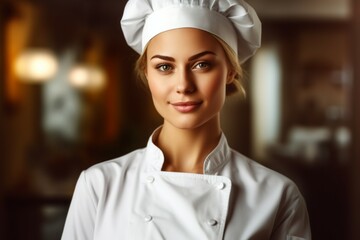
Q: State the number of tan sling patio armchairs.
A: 0